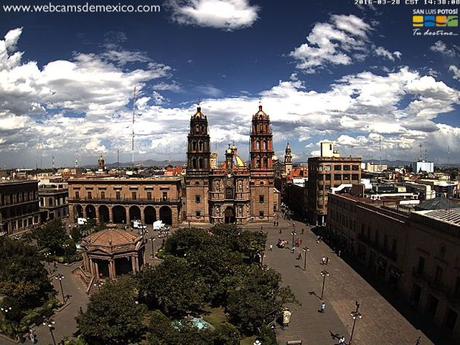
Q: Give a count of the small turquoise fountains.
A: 1